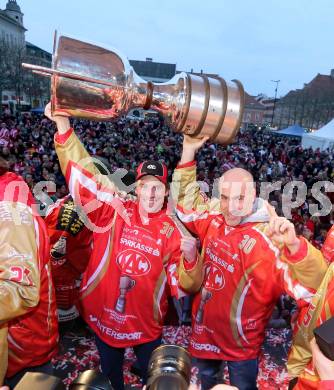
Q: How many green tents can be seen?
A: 0